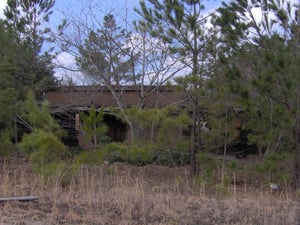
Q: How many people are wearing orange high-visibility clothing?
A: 0